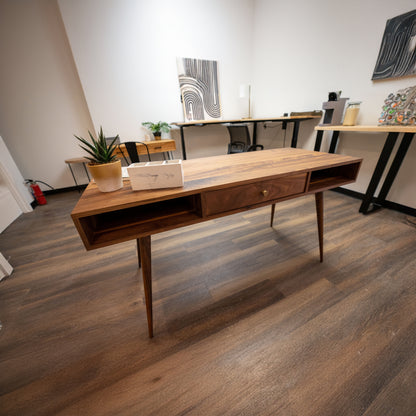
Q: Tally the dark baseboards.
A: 2